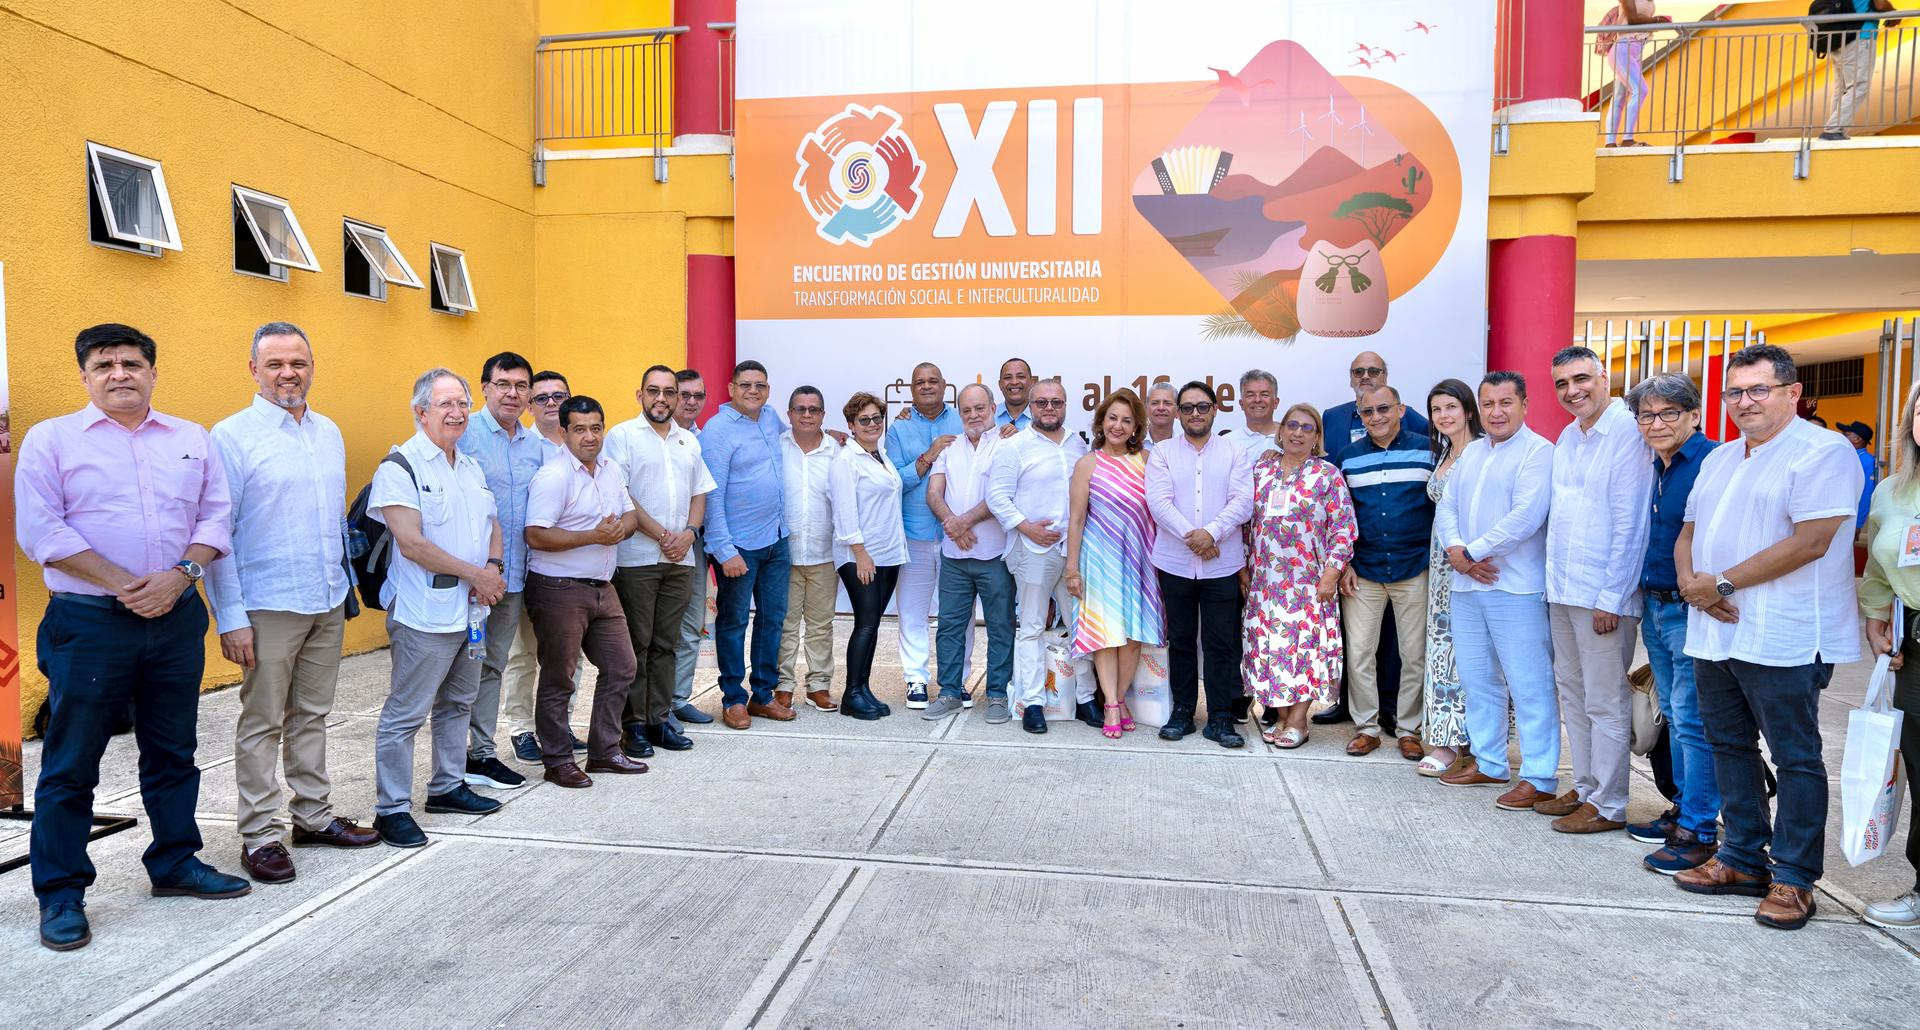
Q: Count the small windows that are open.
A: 4